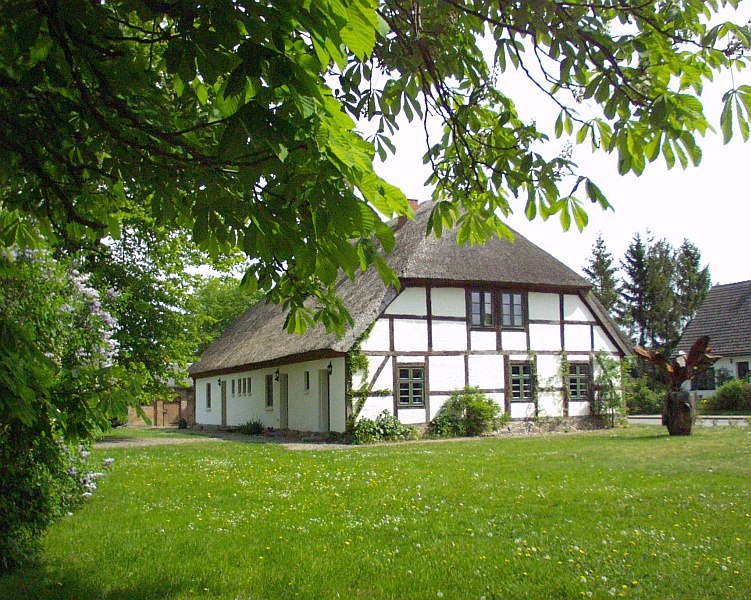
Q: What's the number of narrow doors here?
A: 3